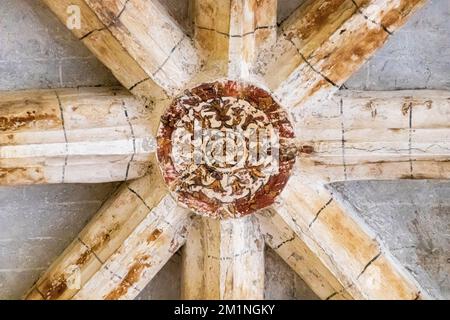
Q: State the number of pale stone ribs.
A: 8